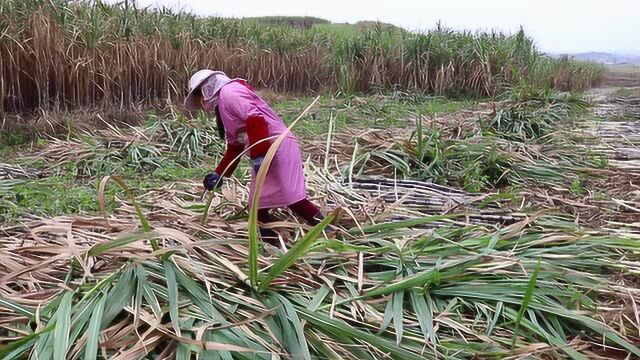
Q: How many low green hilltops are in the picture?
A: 2